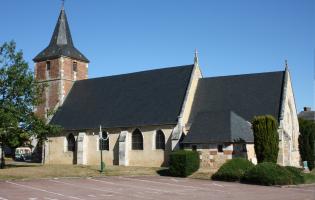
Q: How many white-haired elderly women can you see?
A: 0